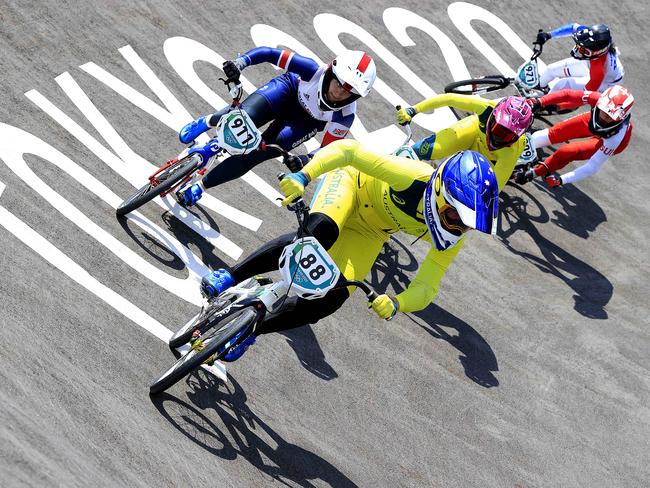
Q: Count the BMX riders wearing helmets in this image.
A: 5